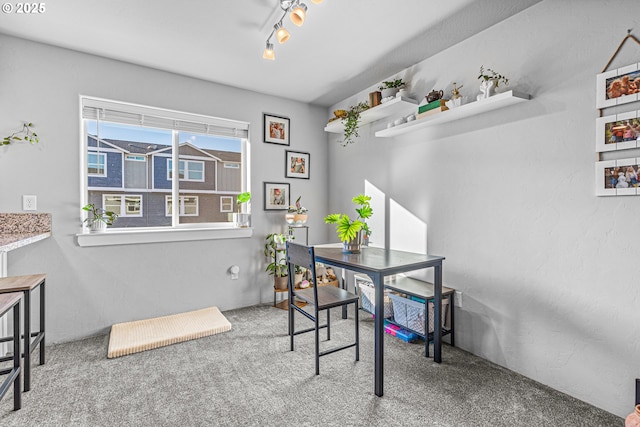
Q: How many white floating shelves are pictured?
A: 2